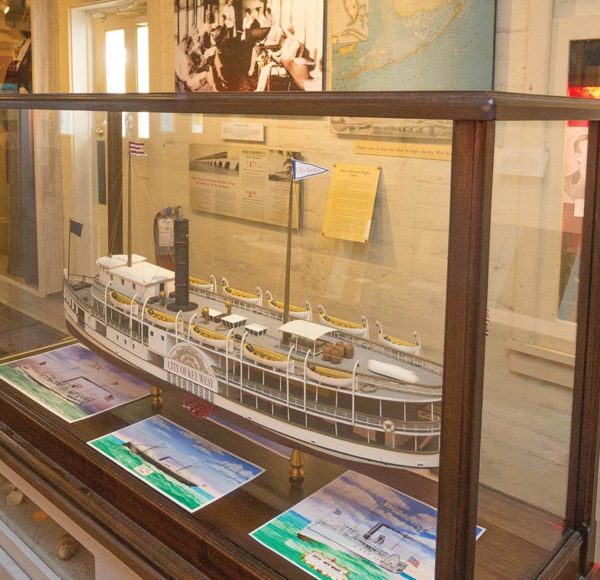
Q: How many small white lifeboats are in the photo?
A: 10